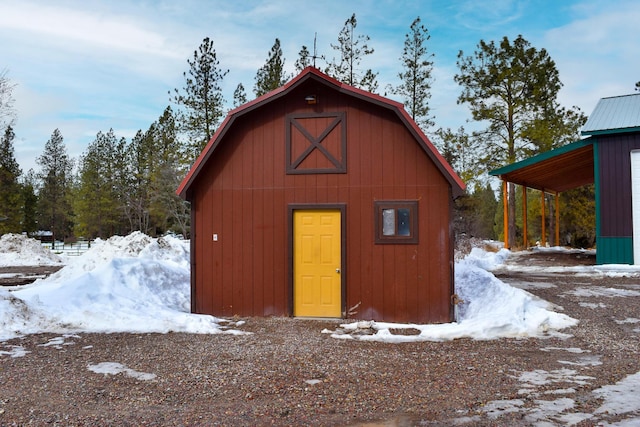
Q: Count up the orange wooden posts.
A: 4